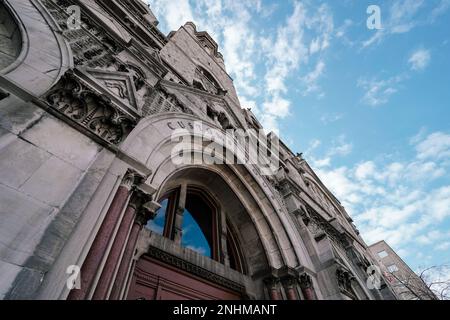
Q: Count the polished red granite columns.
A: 6